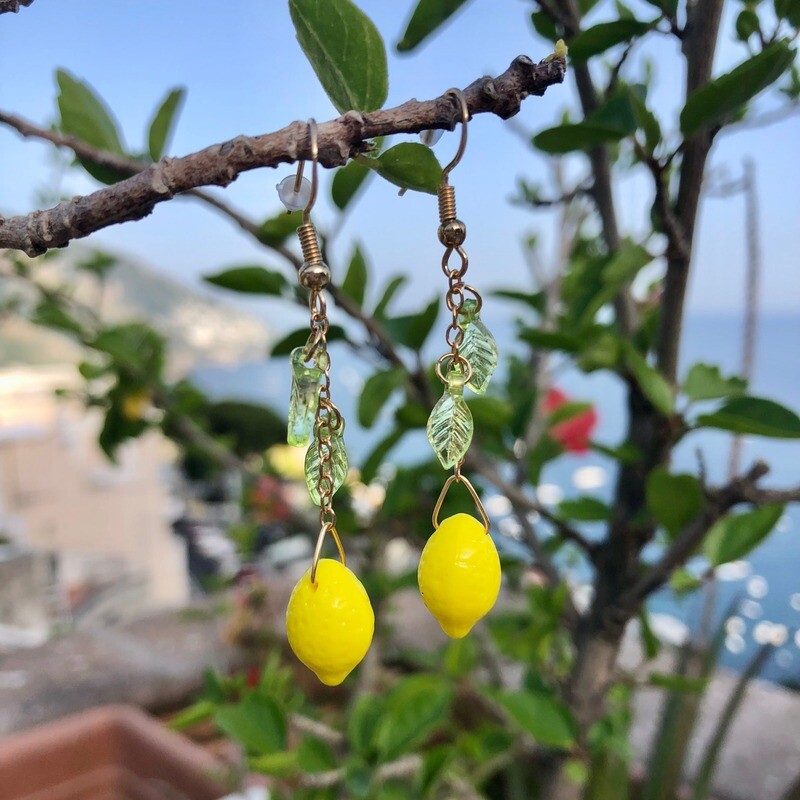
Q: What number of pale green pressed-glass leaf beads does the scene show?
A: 4